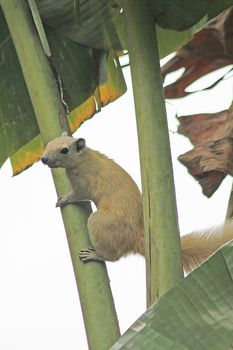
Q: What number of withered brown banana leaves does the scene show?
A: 2